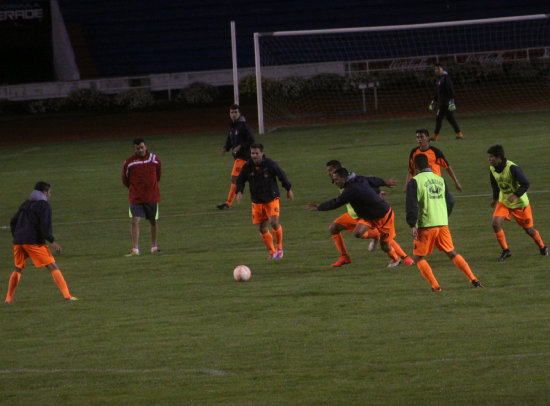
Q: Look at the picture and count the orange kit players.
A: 8